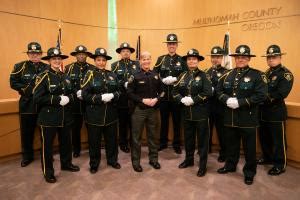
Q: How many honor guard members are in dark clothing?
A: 10